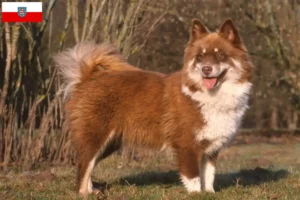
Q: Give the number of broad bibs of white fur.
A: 1